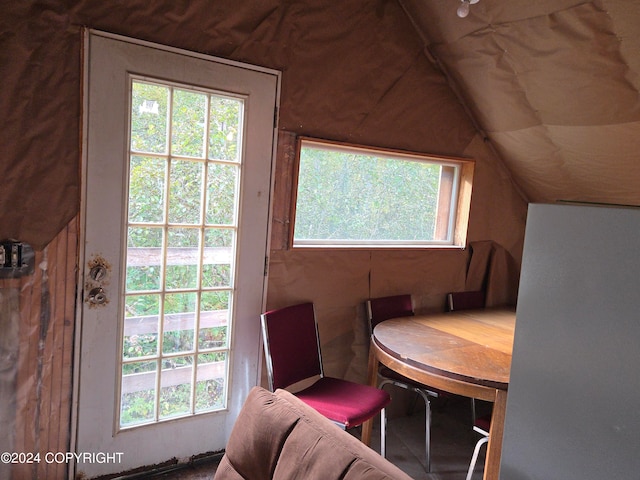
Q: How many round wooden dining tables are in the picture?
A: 1